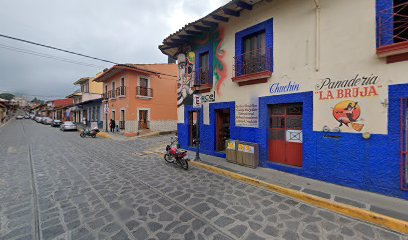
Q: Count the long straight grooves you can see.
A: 2